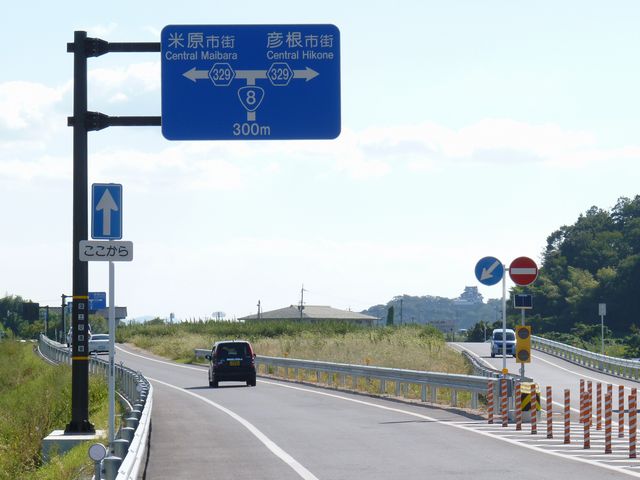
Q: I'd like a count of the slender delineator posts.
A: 15